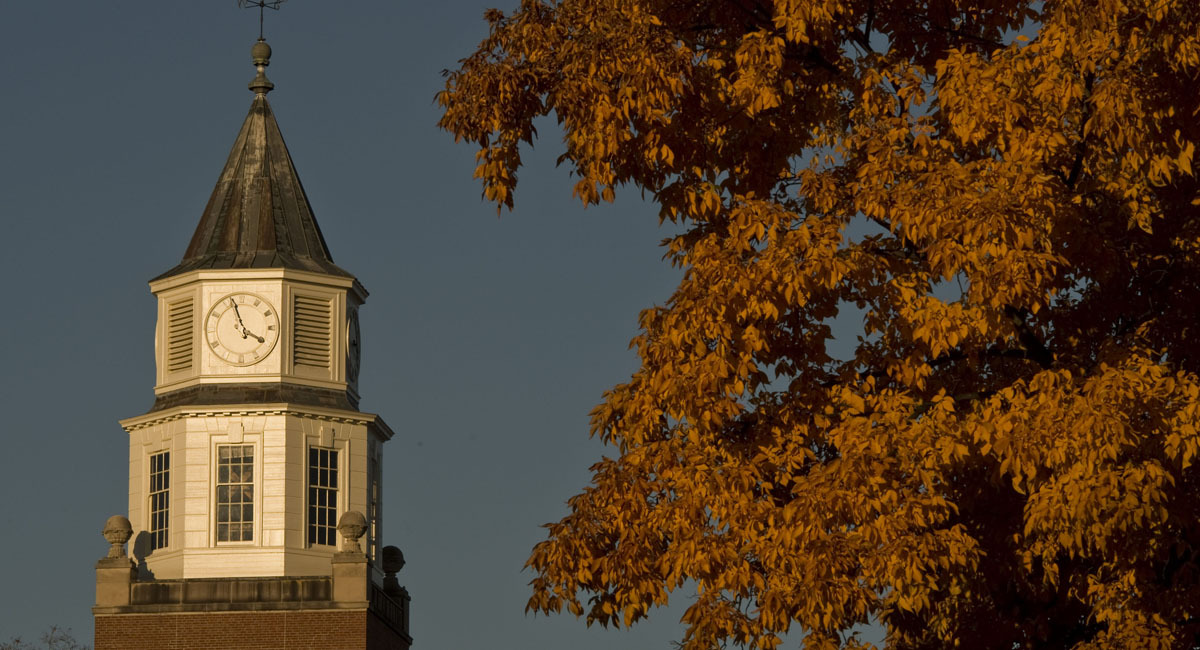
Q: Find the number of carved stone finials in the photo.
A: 3